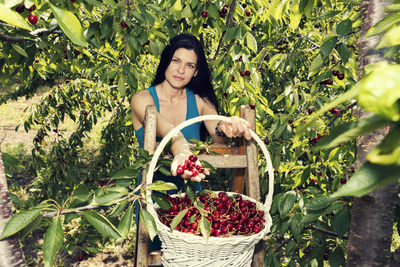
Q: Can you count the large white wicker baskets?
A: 1